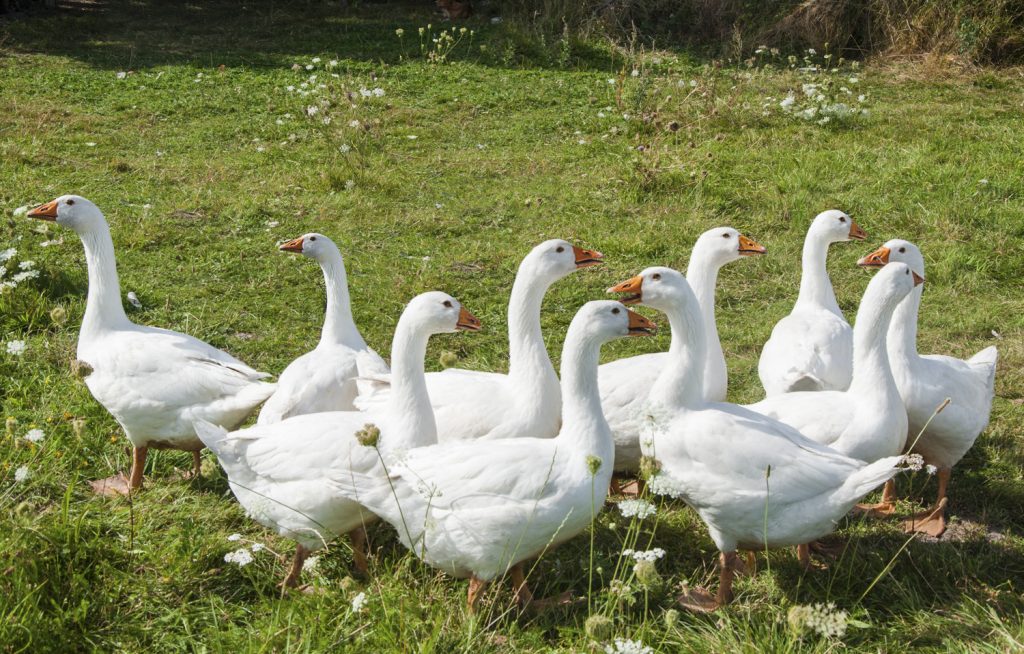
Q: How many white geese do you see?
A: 10